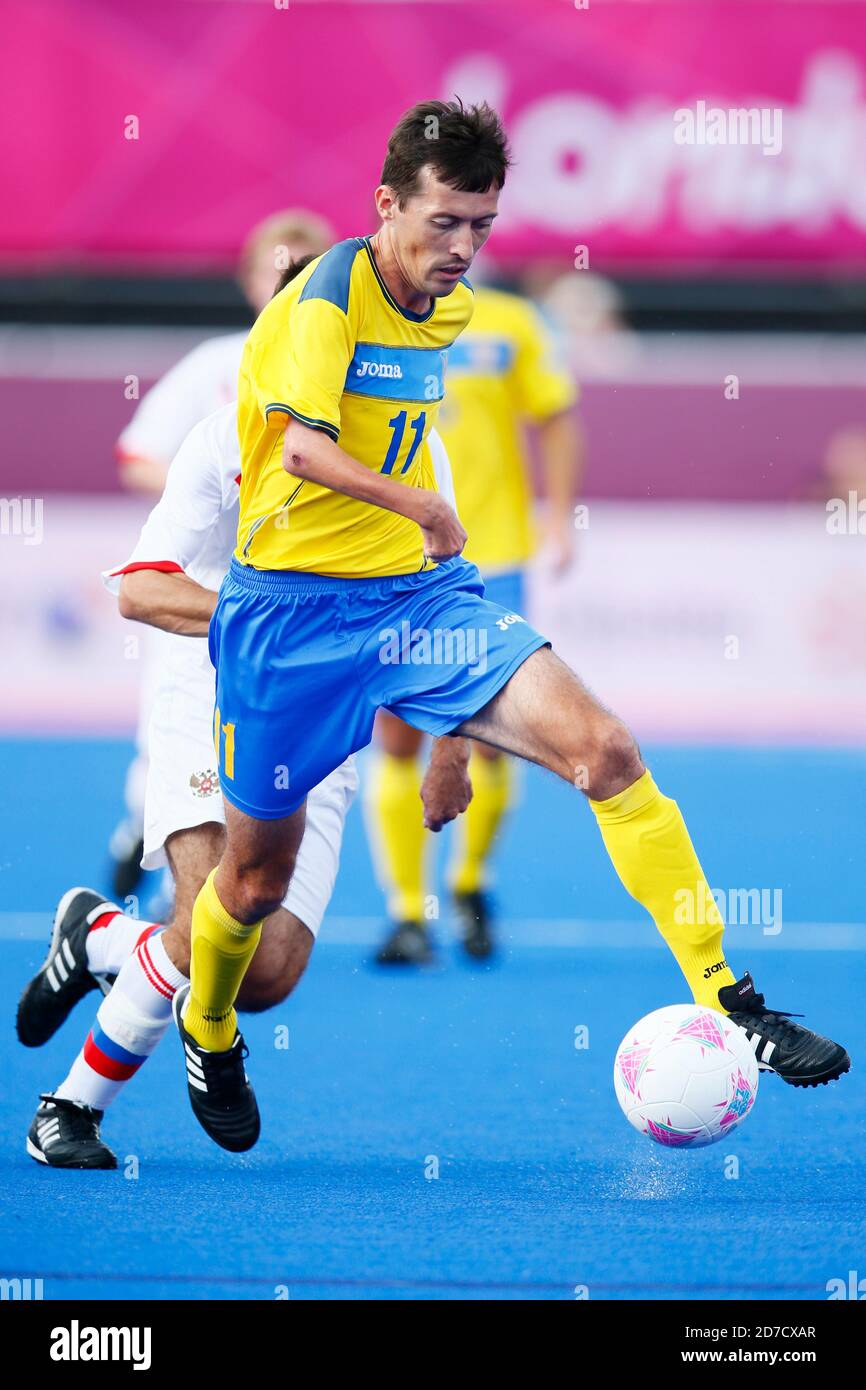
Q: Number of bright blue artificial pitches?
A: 1